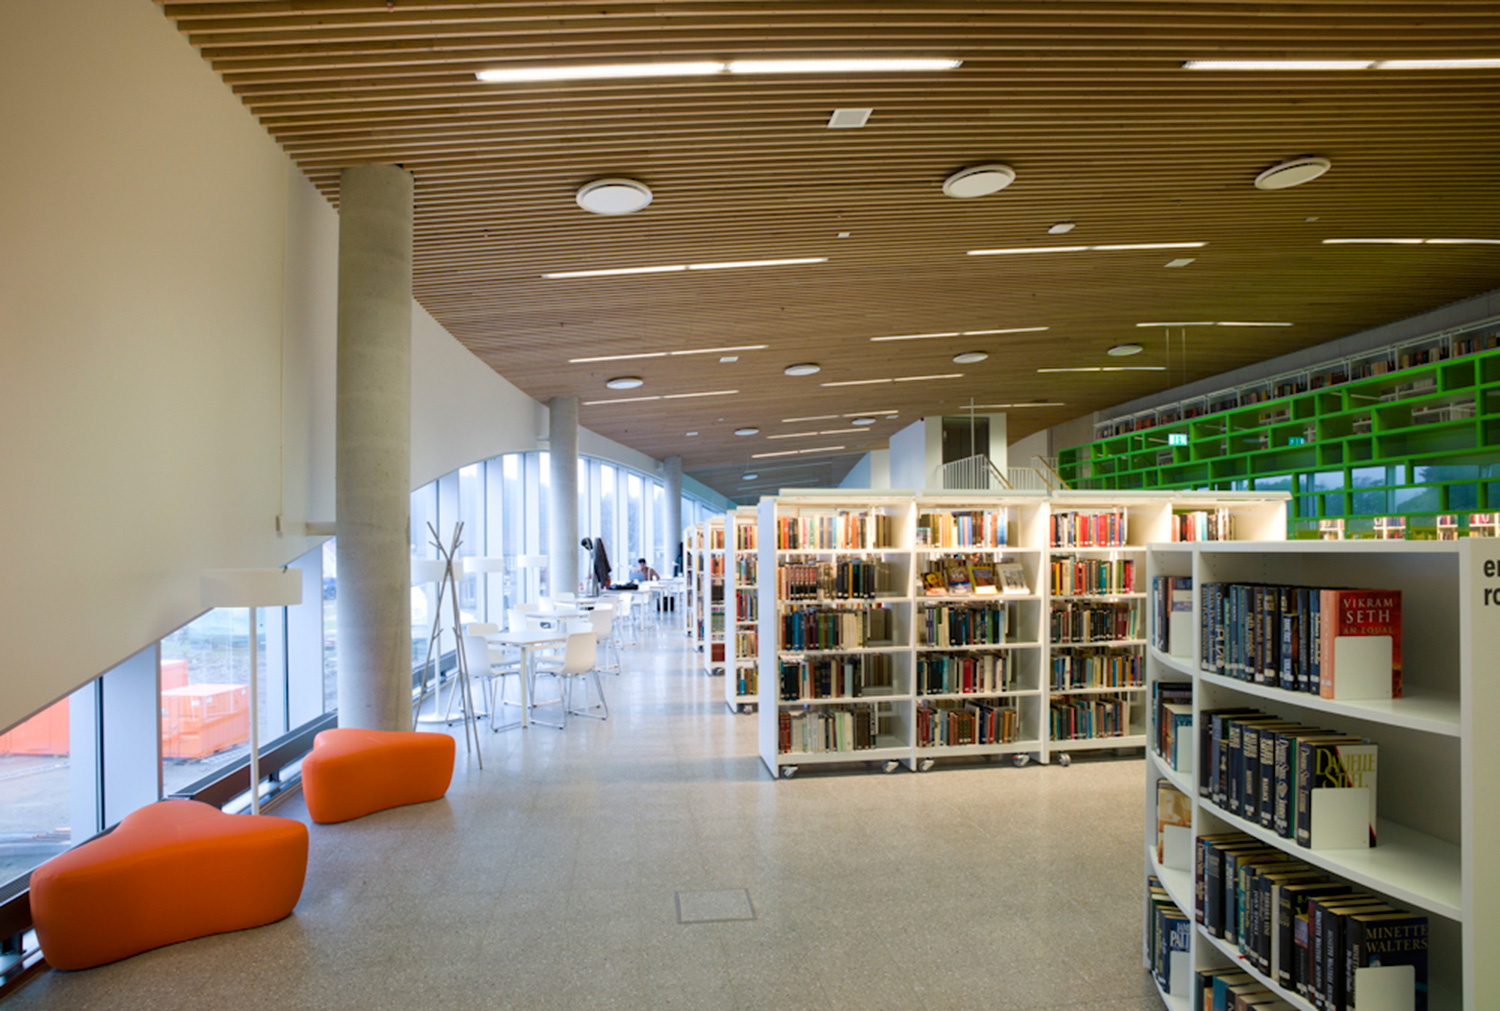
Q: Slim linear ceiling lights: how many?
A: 15